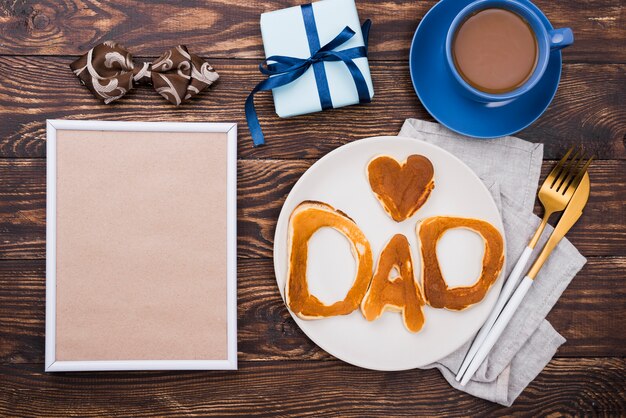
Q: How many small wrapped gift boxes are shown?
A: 1